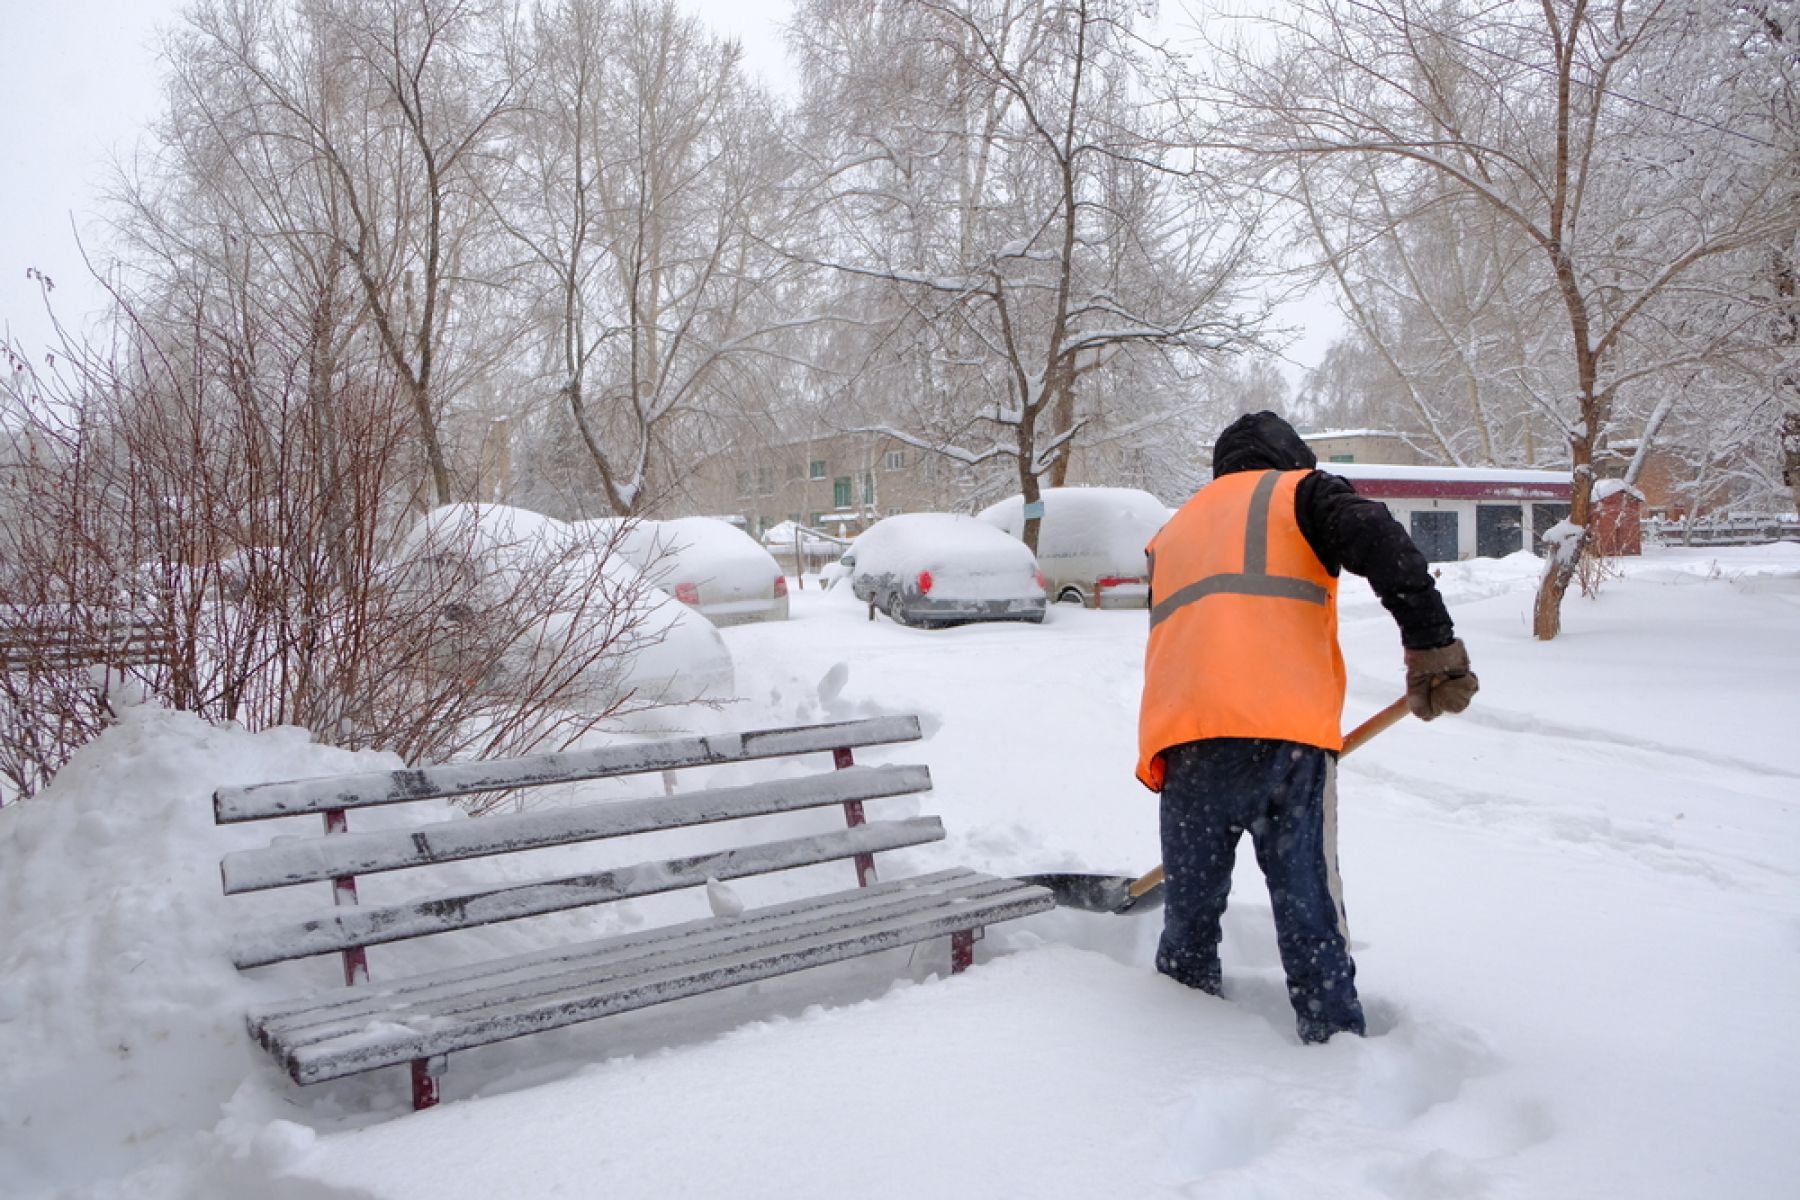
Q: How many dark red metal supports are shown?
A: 4